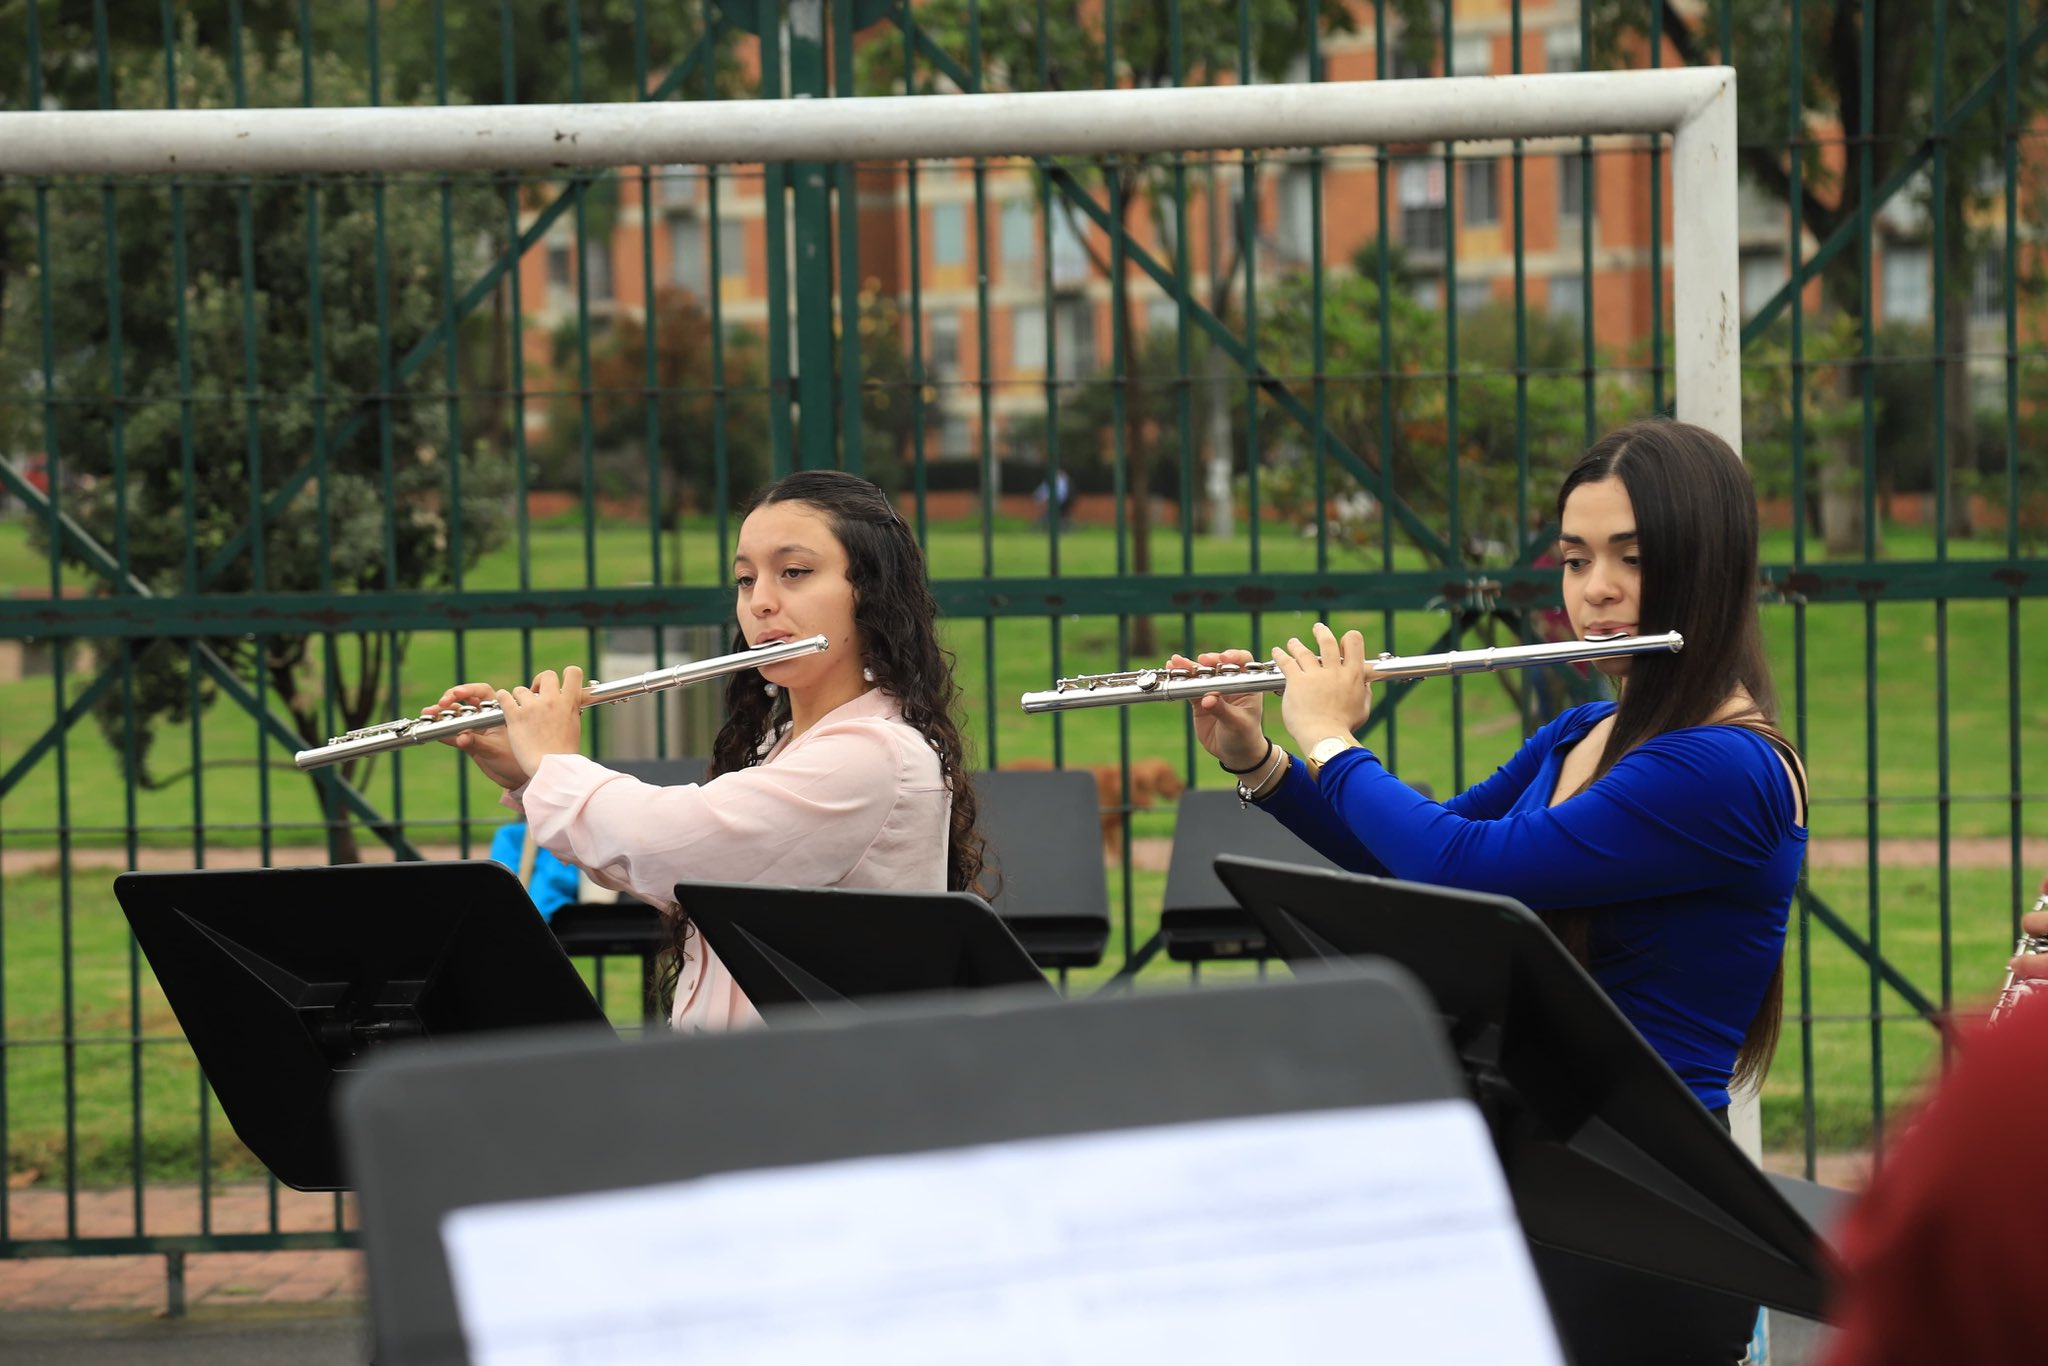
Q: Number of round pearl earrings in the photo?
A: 2